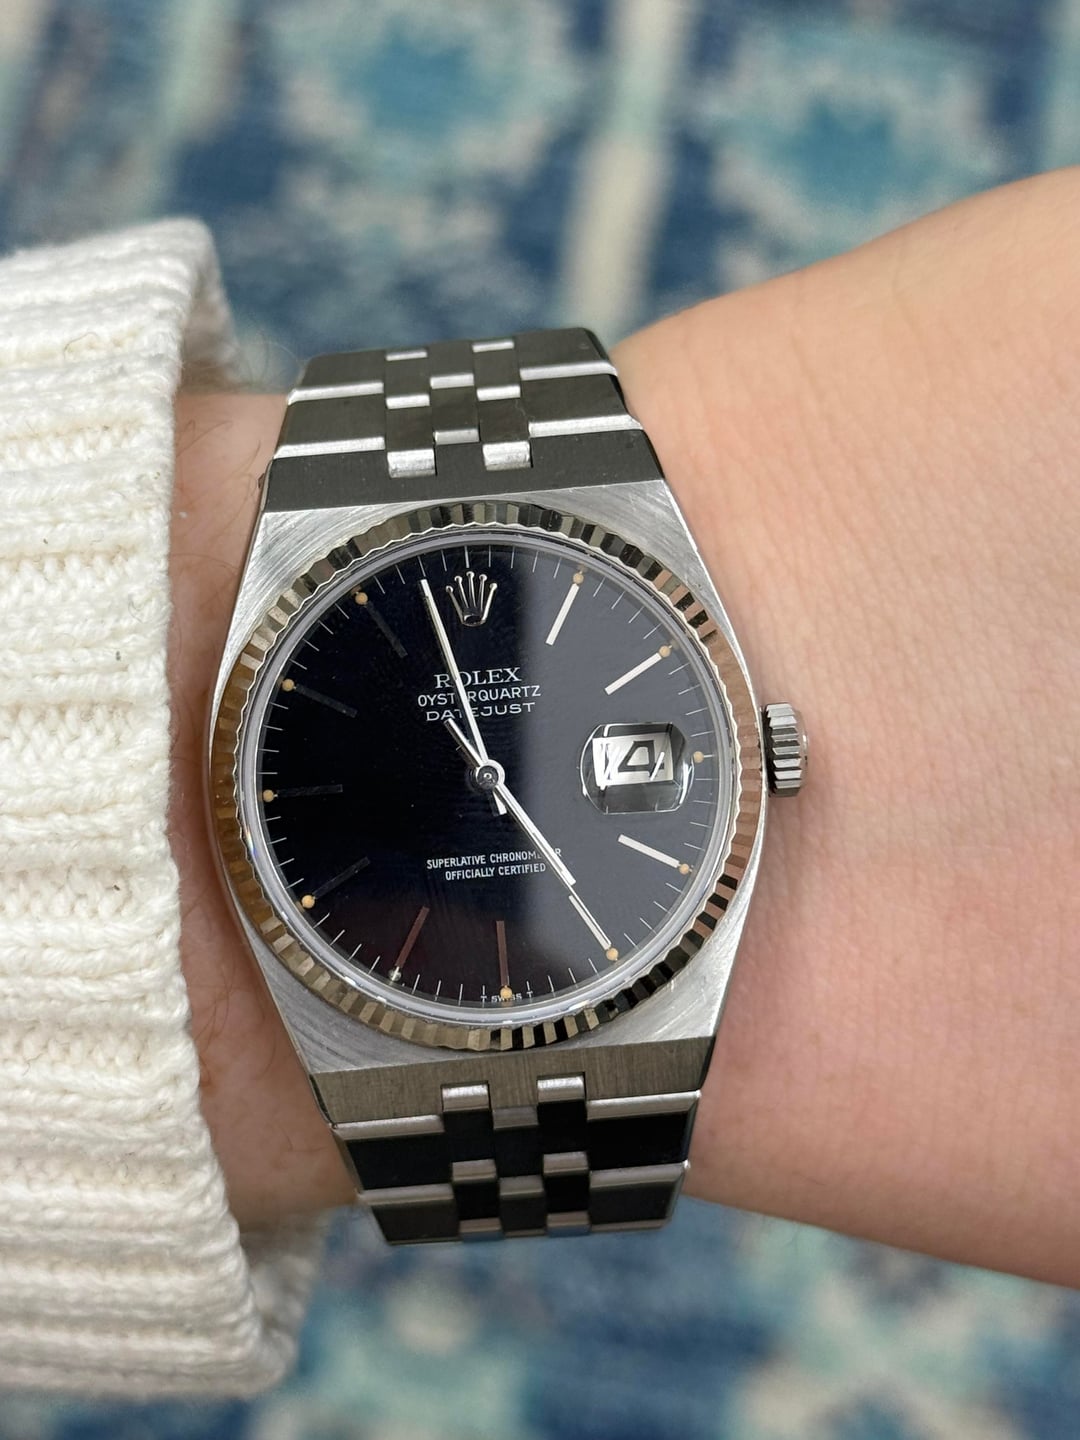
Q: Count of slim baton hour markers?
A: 10